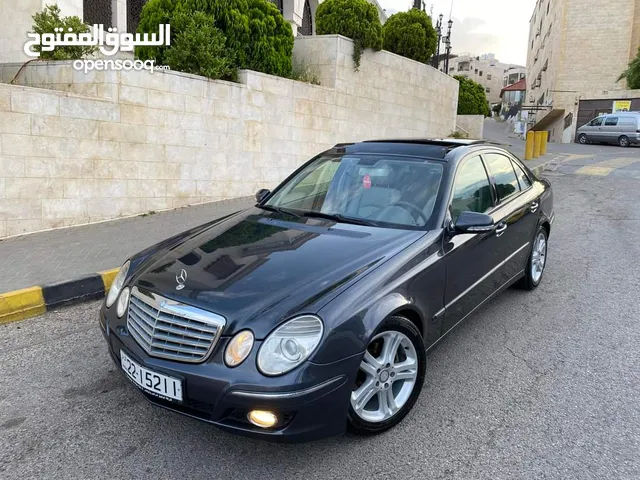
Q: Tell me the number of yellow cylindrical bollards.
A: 3